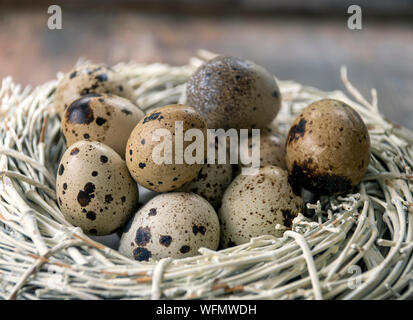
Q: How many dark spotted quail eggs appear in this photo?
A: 10